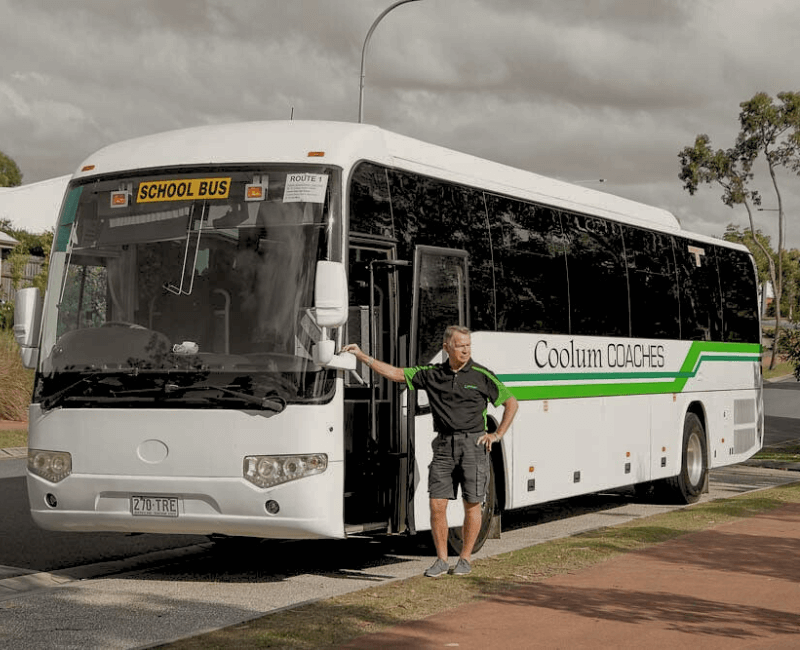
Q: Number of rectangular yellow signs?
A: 1